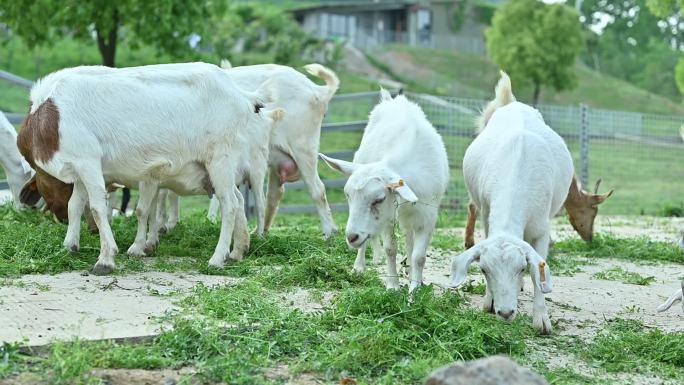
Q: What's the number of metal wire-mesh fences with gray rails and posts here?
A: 1